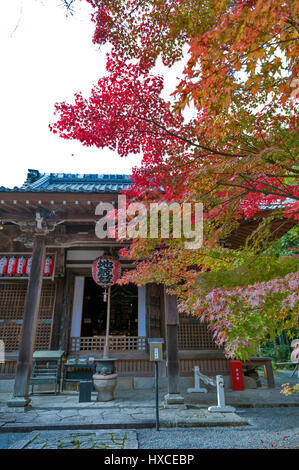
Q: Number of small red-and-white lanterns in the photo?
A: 5